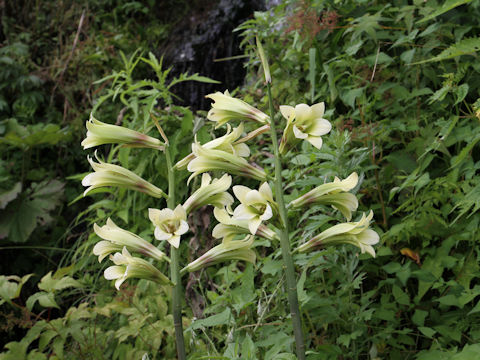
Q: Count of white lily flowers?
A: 15